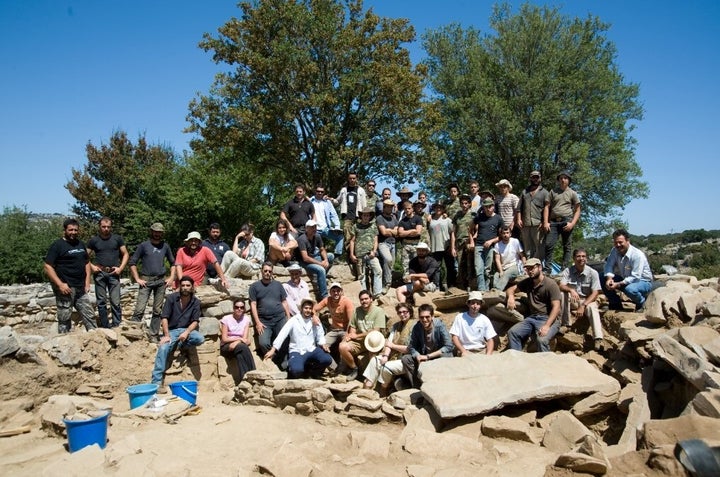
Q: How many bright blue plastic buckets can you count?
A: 3